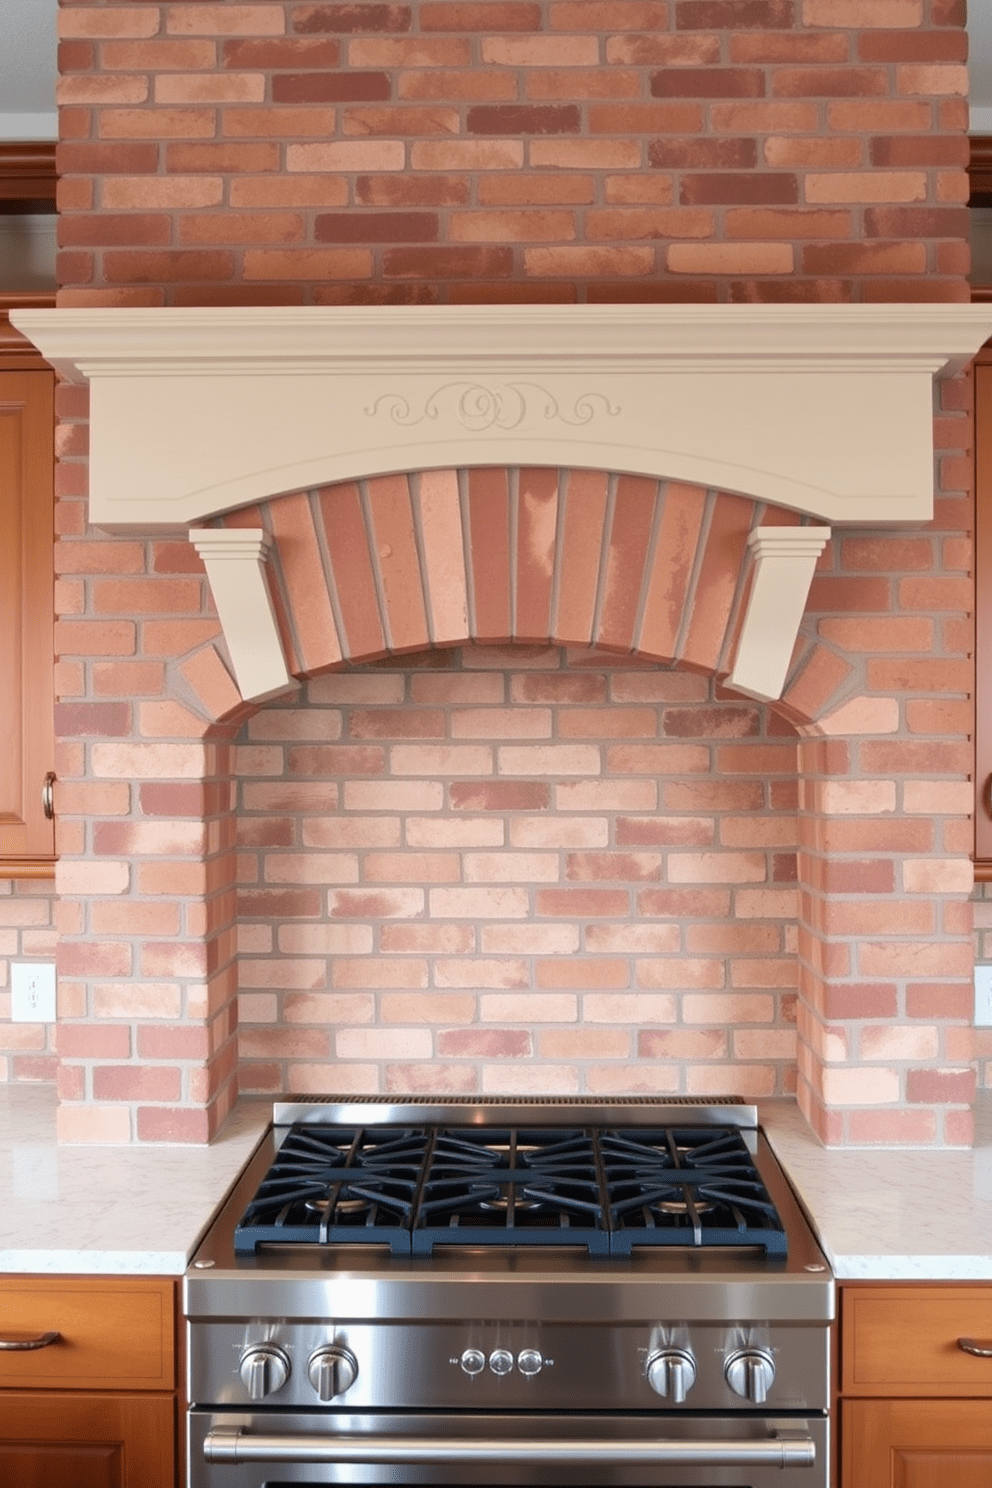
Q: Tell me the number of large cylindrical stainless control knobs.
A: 4